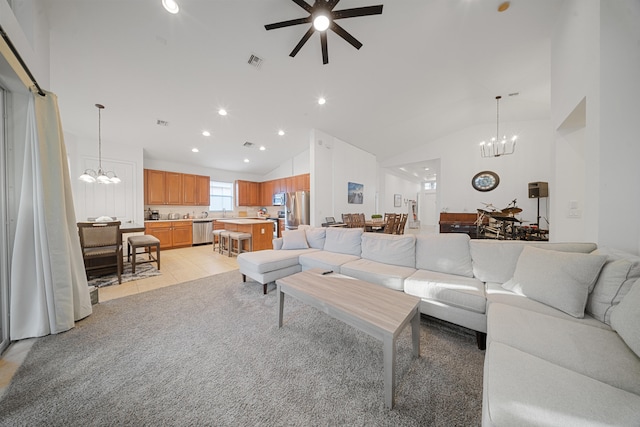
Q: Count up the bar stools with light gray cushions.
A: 3